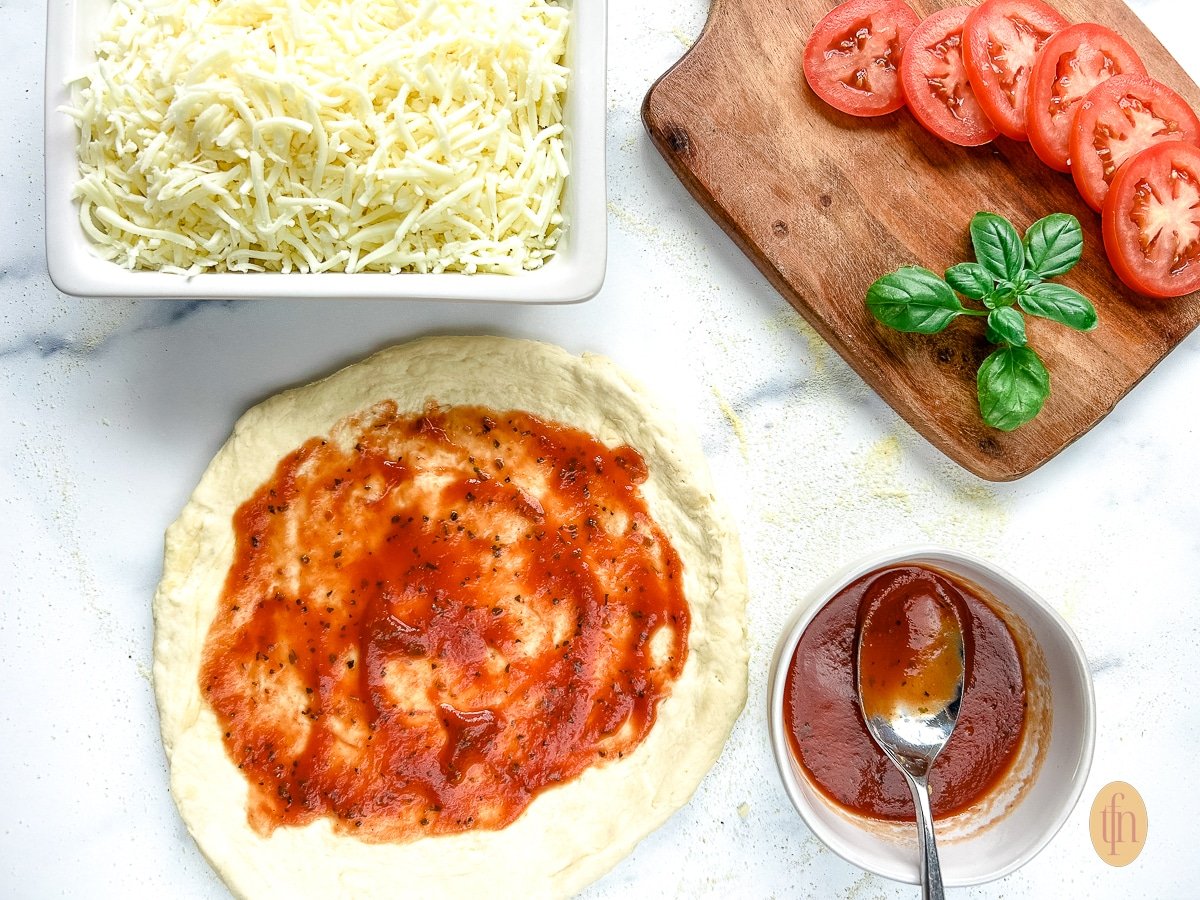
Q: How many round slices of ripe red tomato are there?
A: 6